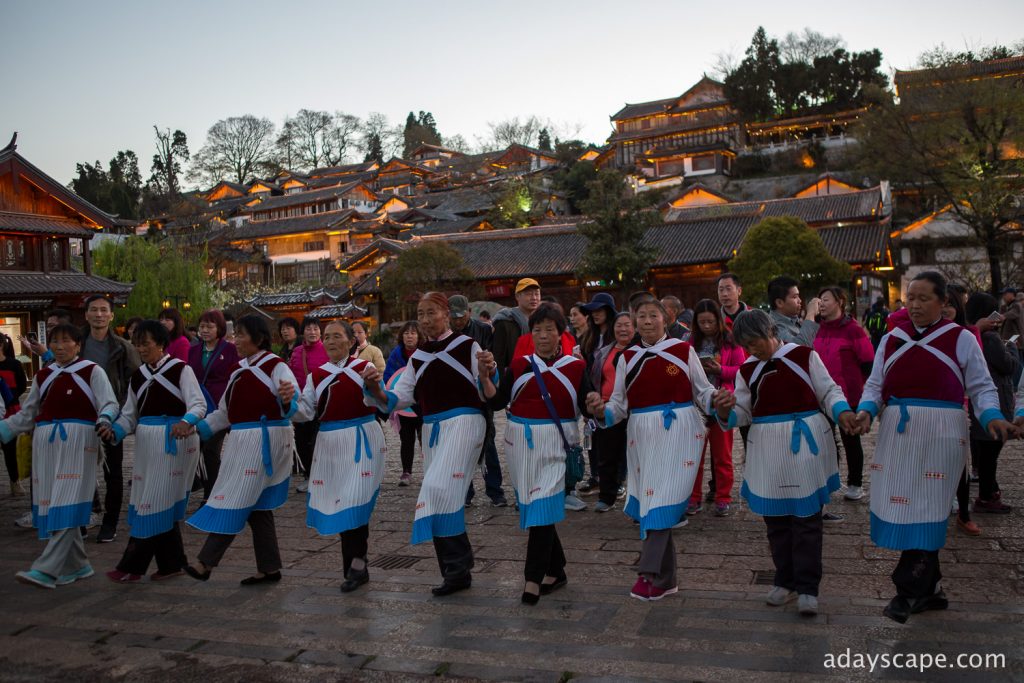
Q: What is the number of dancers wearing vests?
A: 9